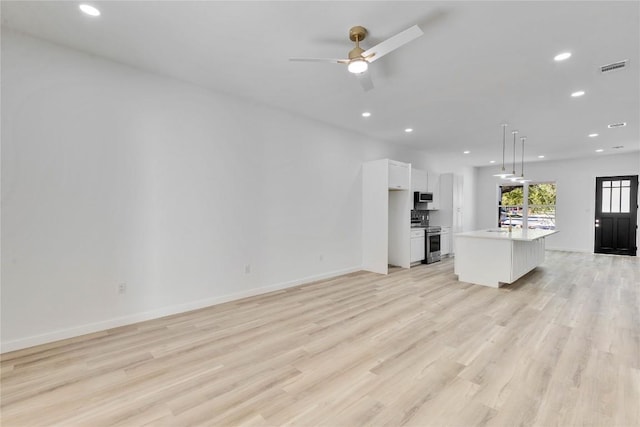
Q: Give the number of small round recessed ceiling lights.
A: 10